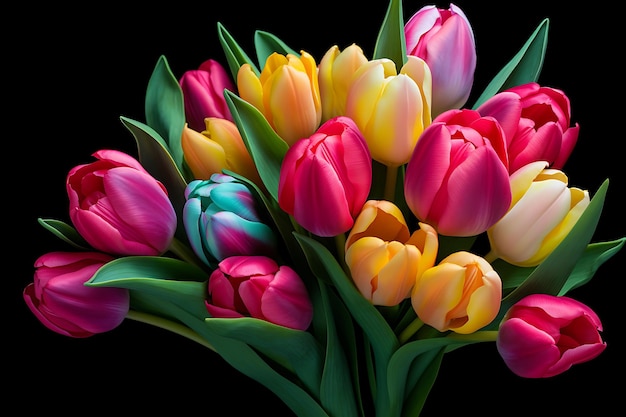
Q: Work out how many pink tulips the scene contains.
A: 9